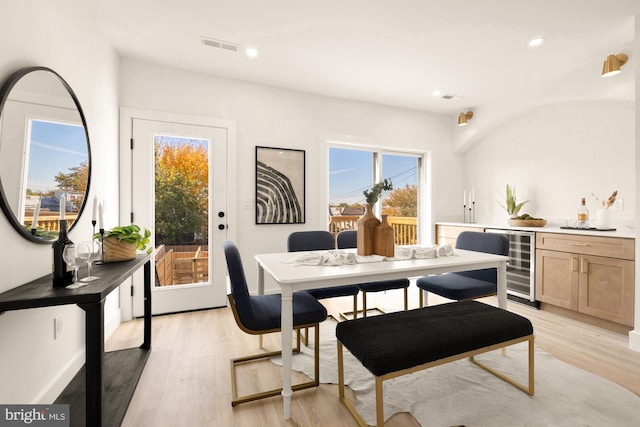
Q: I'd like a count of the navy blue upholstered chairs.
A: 4